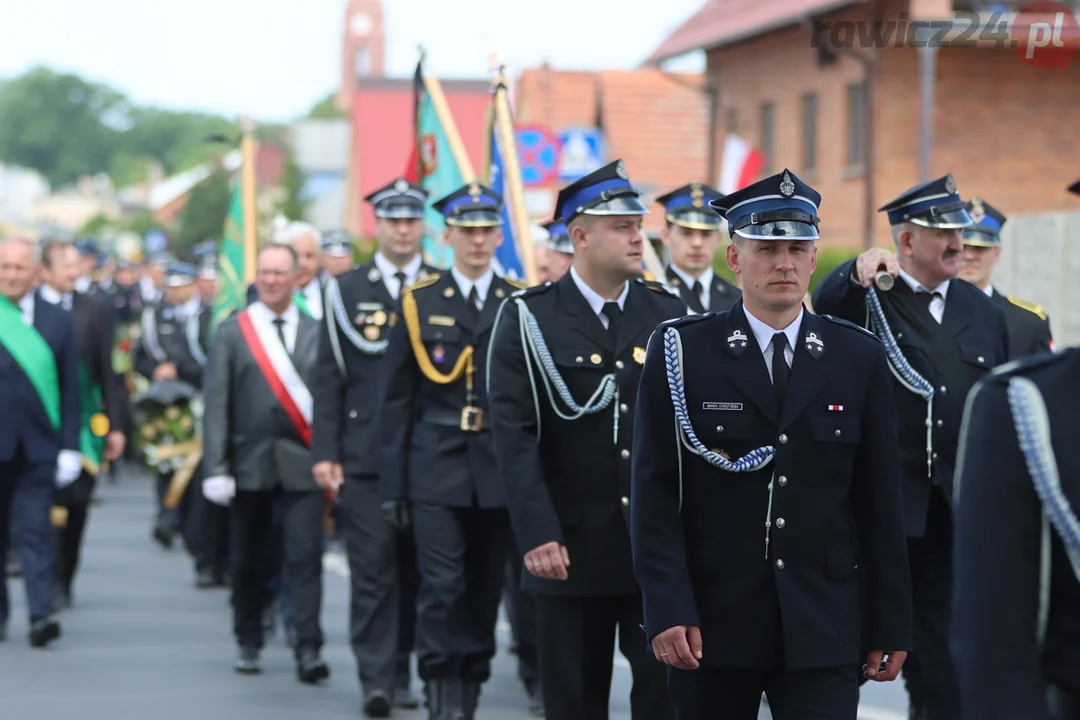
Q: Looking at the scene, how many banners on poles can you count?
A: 3